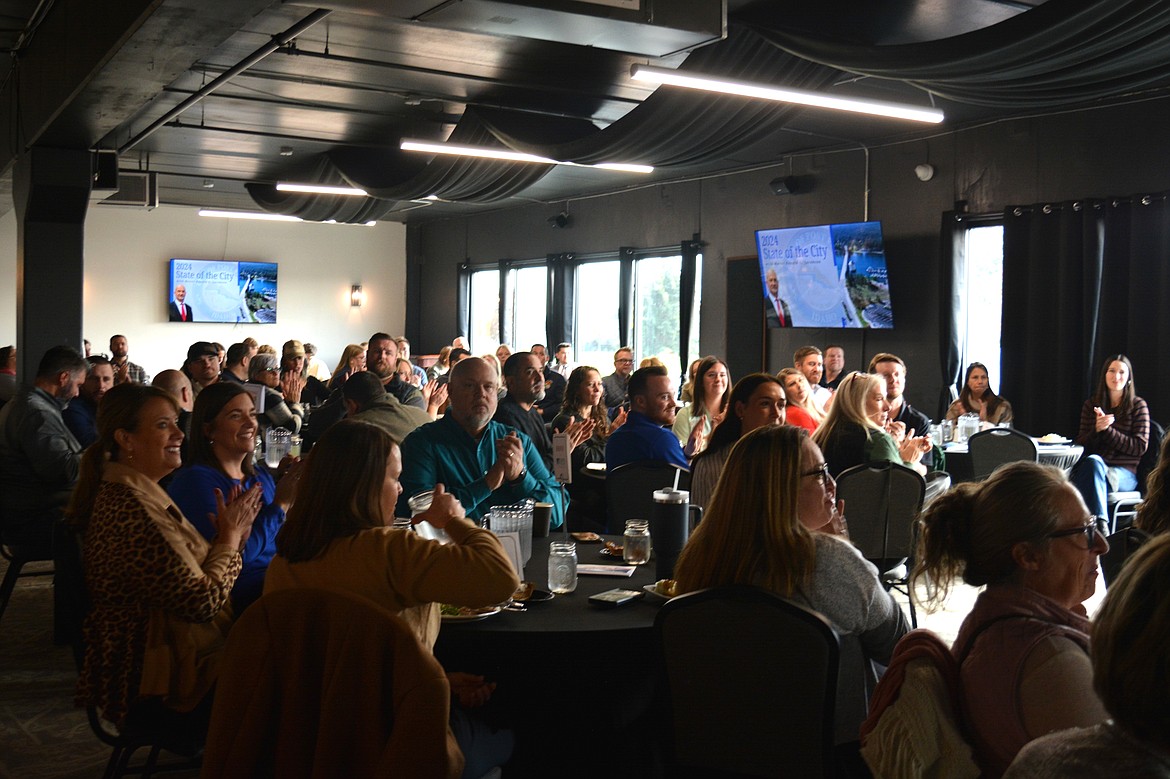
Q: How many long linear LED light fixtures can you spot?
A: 4